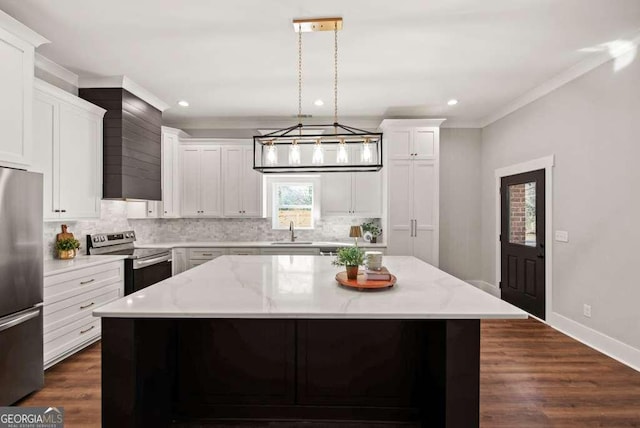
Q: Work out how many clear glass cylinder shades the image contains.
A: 5